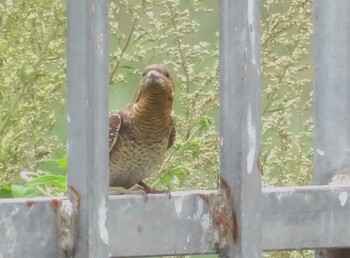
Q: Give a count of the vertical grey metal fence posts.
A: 3